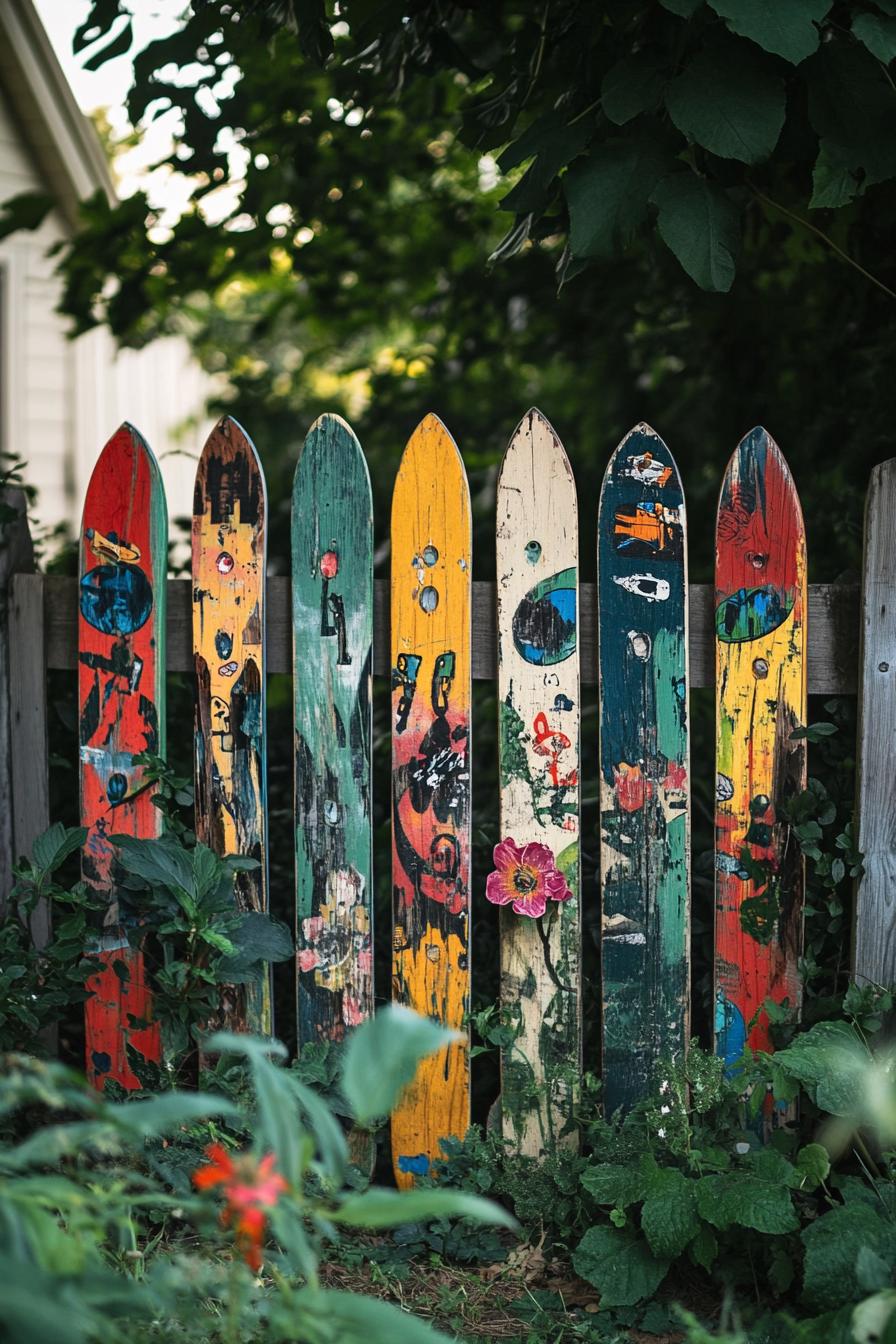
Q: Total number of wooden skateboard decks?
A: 7